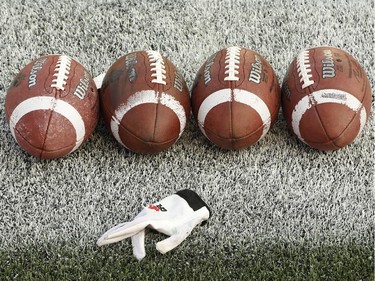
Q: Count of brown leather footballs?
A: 4